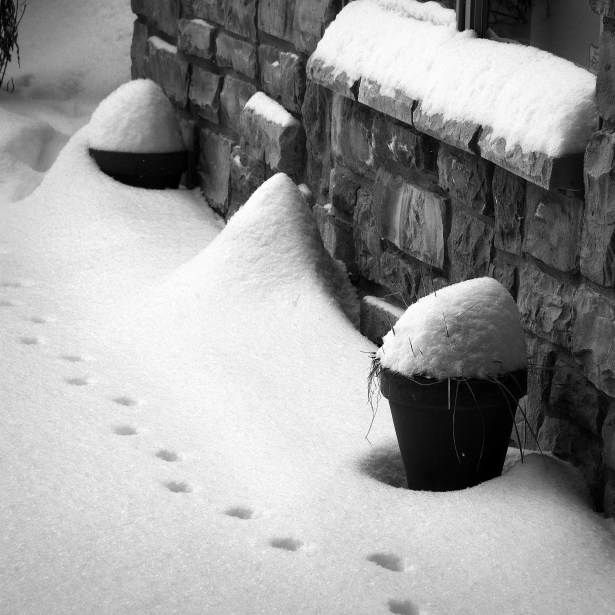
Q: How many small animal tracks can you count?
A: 14